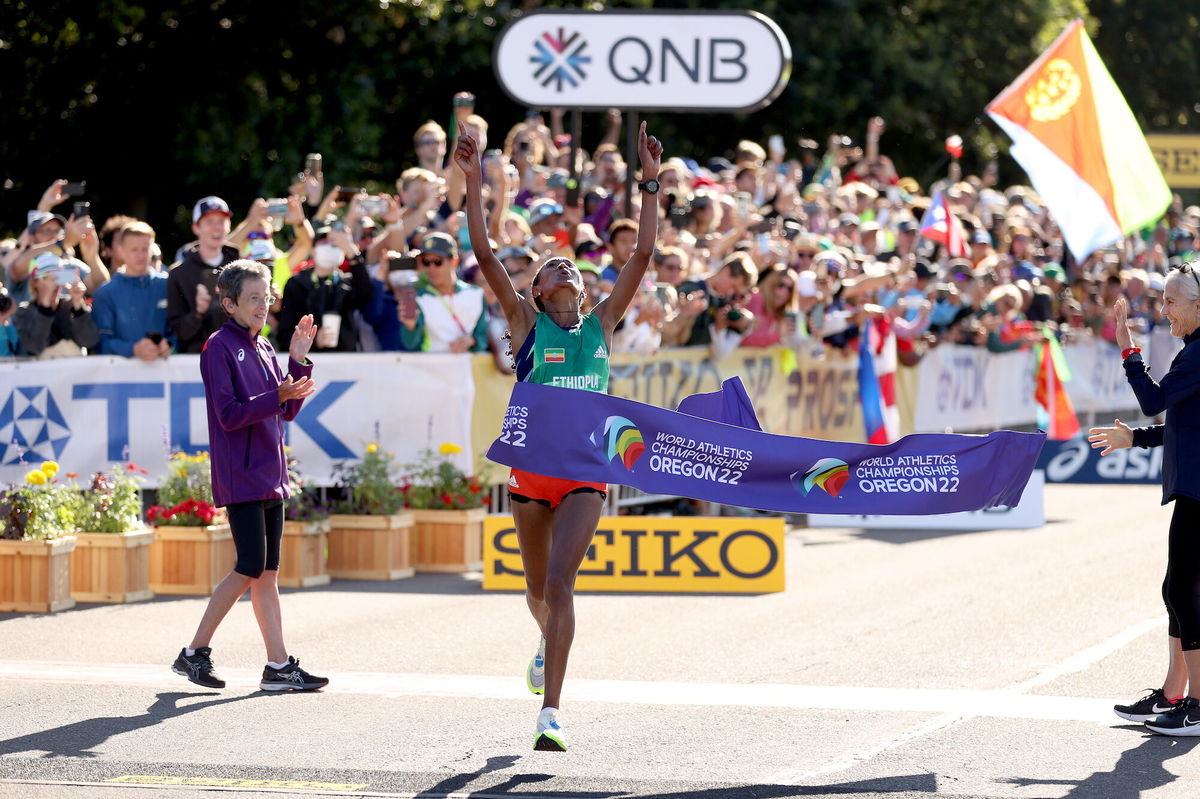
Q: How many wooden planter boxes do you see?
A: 6